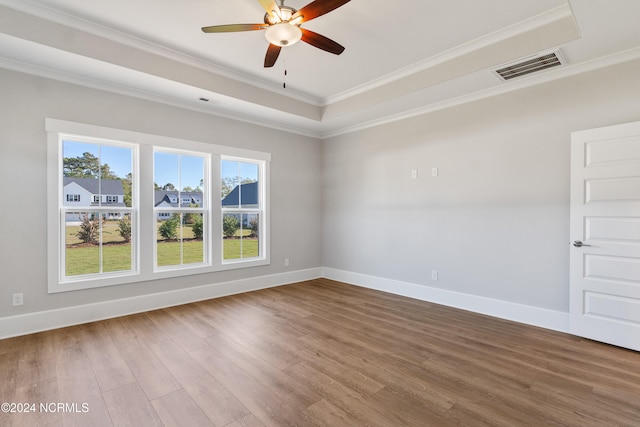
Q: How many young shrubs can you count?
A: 6